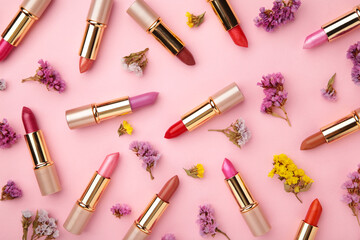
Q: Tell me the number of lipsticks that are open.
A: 13